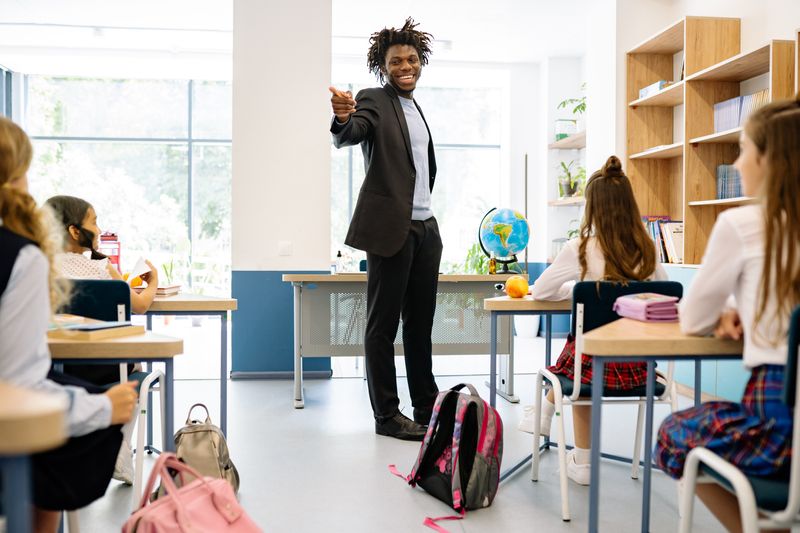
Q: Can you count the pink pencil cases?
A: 1